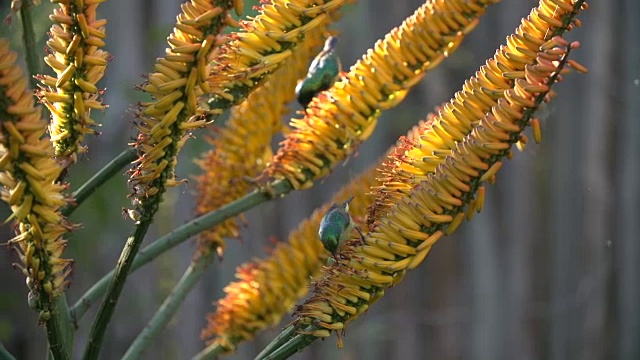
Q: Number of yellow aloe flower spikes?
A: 9